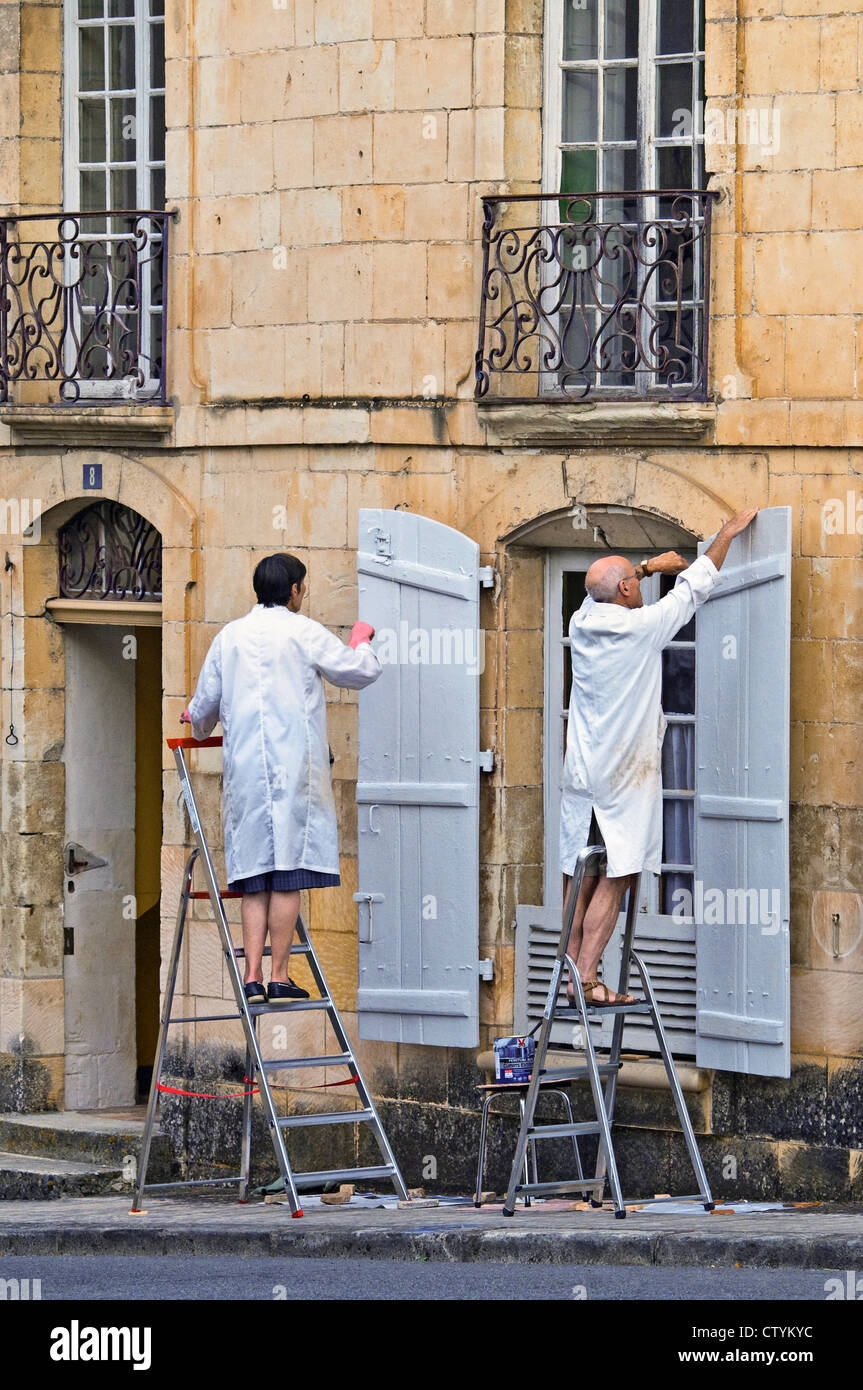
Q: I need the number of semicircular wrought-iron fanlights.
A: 1